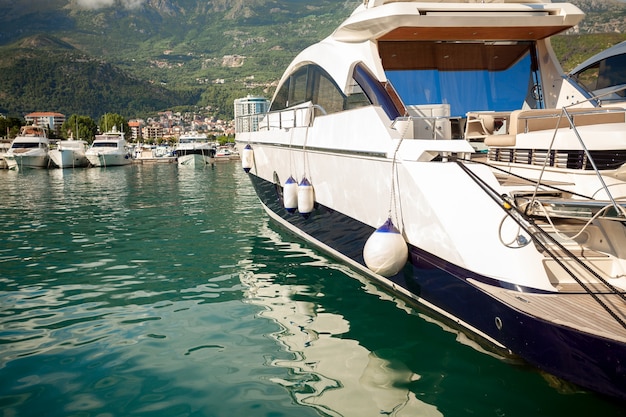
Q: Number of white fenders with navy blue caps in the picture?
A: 4